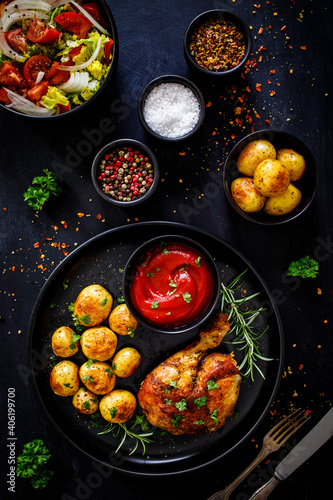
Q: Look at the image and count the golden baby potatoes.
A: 14